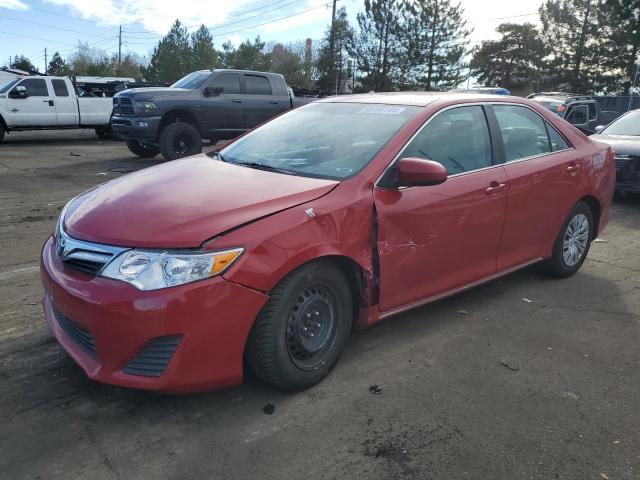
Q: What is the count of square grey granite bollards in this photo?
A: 0